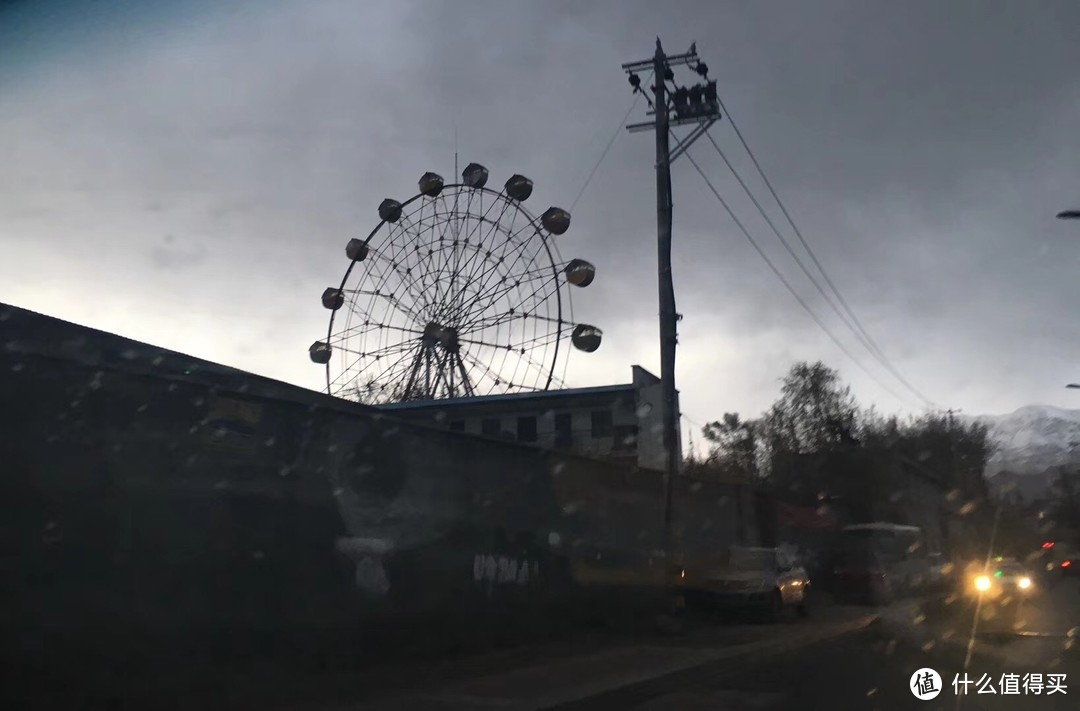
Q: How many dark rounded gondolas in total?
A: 10